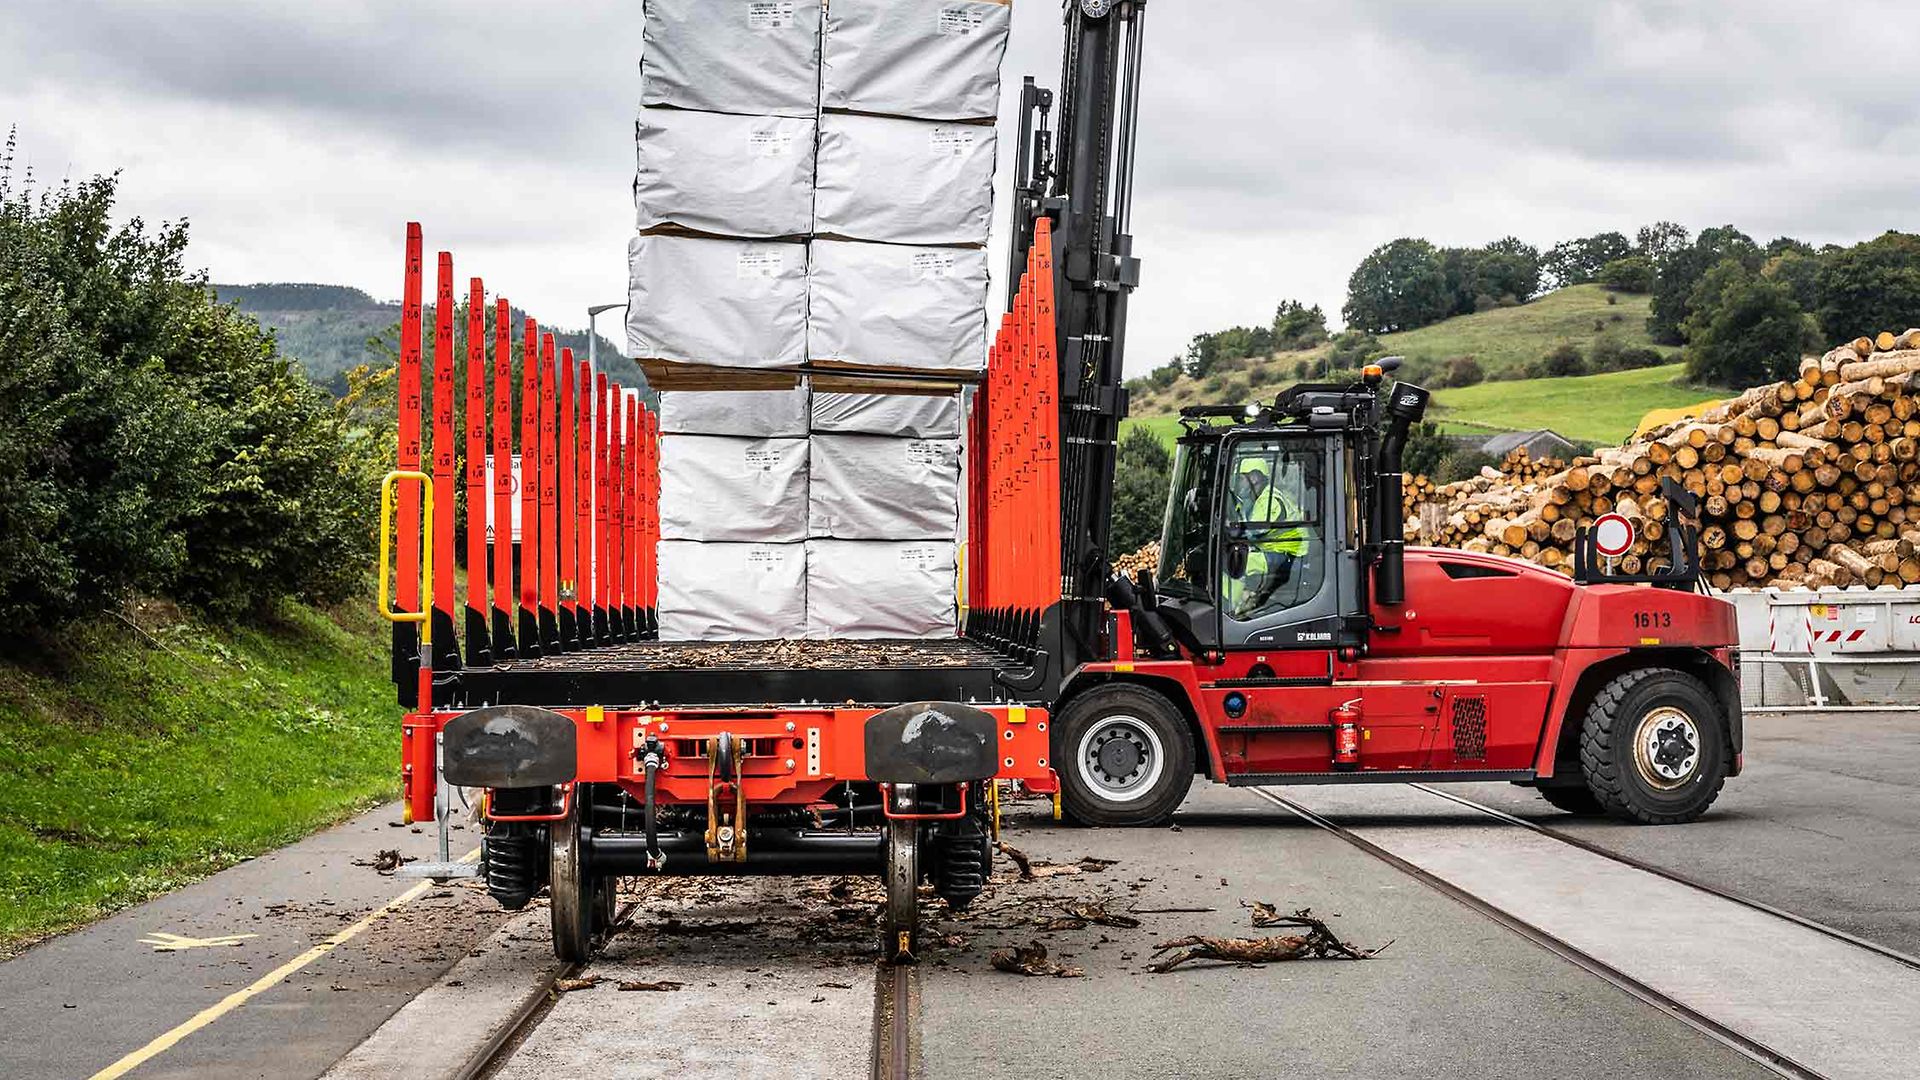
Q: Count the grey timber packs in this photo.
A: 12